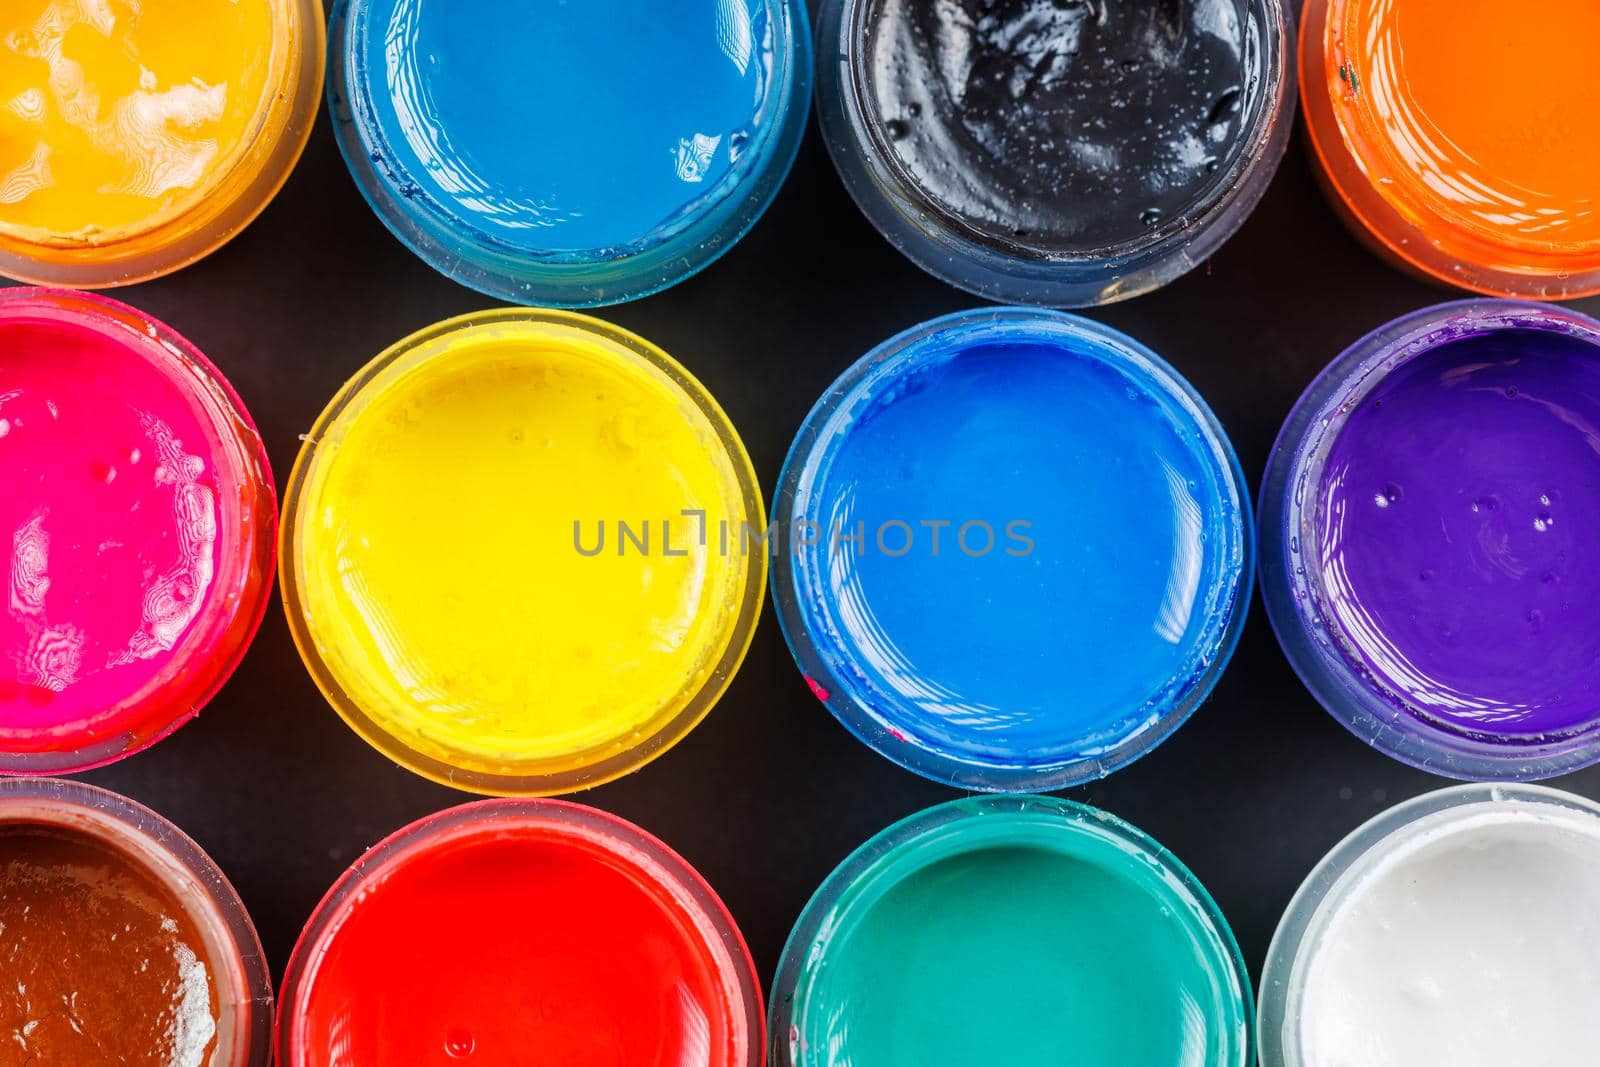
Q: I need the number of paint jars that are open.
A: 12